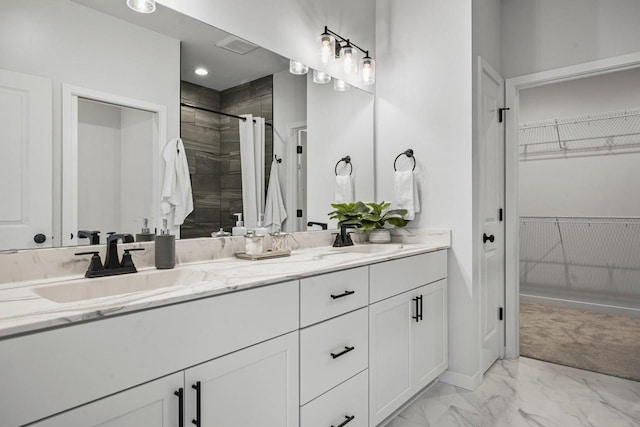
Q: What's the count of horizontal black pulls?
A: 3